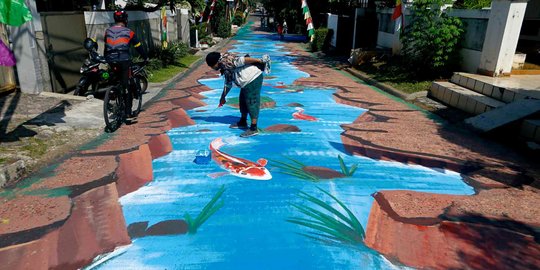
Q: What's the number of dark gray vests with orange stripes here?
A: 1